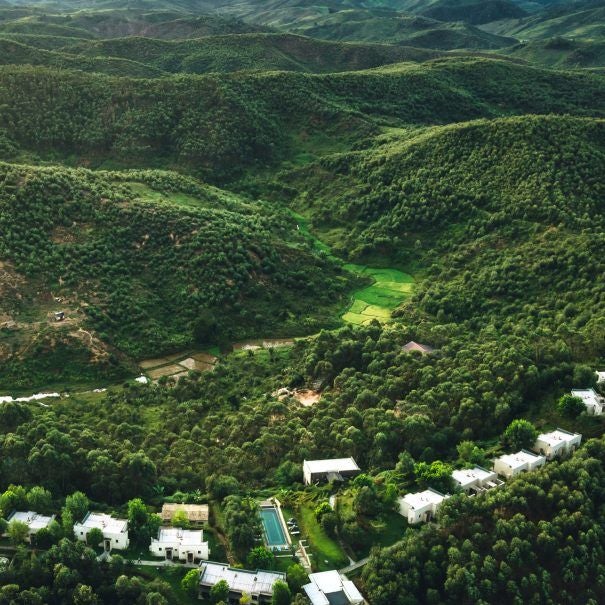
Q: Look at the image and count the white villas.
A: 12